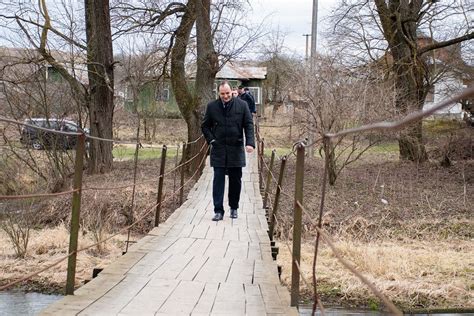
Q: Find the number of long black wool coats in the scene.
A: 1